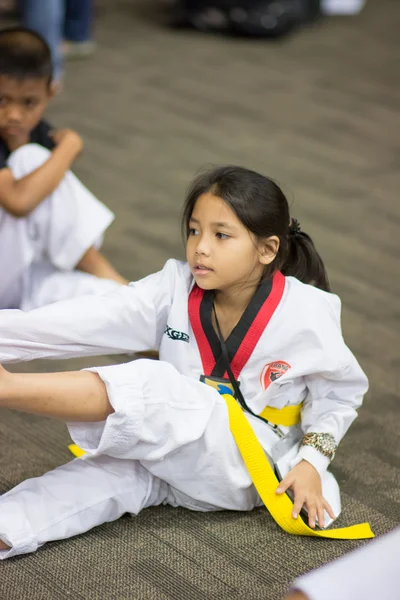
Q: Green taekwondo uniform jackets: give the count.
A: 0